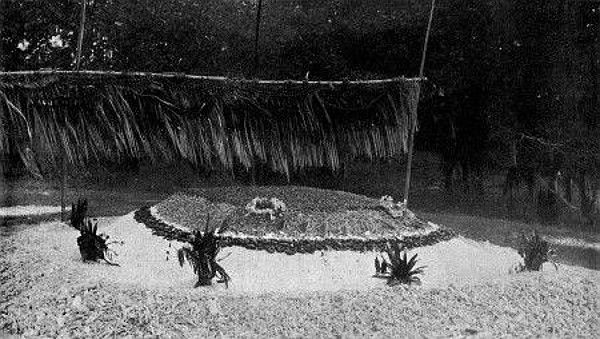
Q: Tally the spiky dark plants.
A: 5